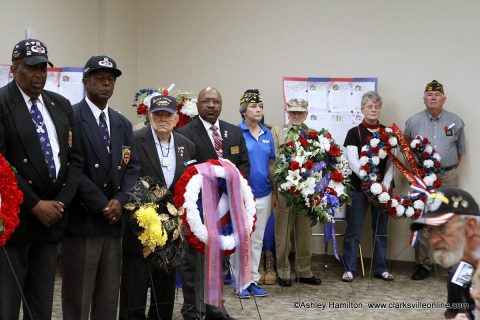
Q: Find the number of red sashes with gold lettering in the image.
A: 2